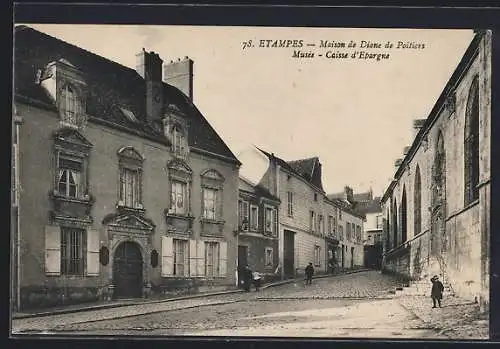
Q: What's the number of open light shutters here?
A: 6